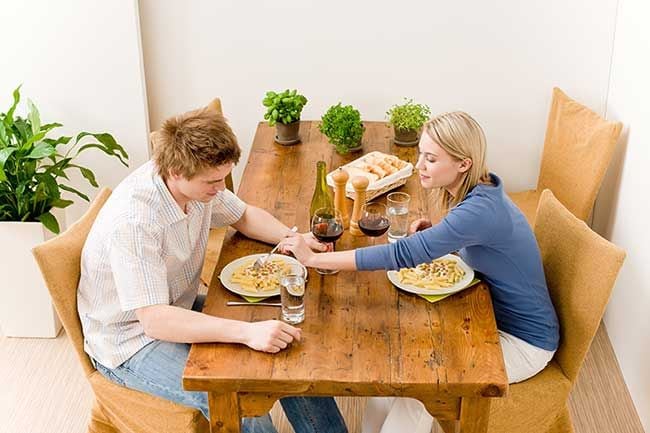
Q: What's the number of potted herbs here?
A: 3